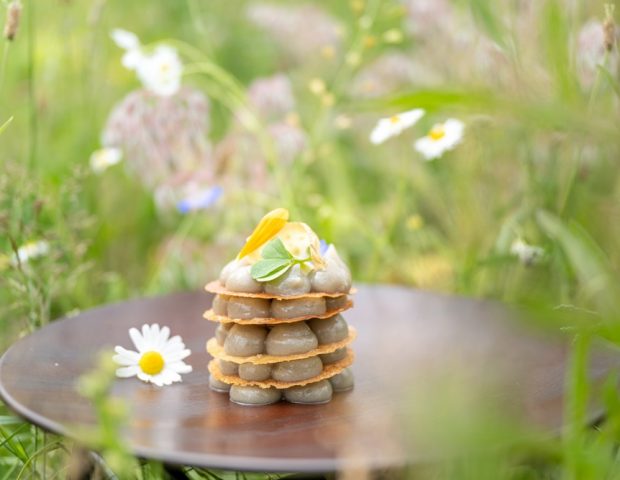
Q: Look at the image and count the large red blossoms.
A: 0